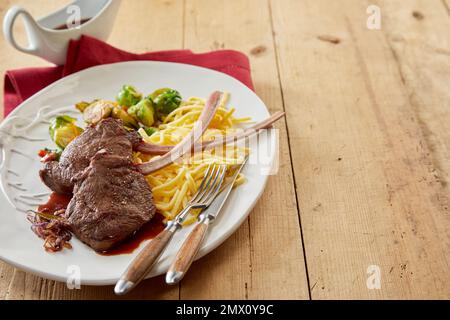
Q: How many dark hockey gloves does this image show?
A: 0